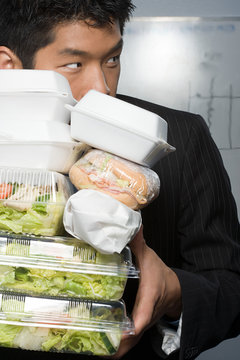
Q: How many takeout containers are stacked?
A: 6